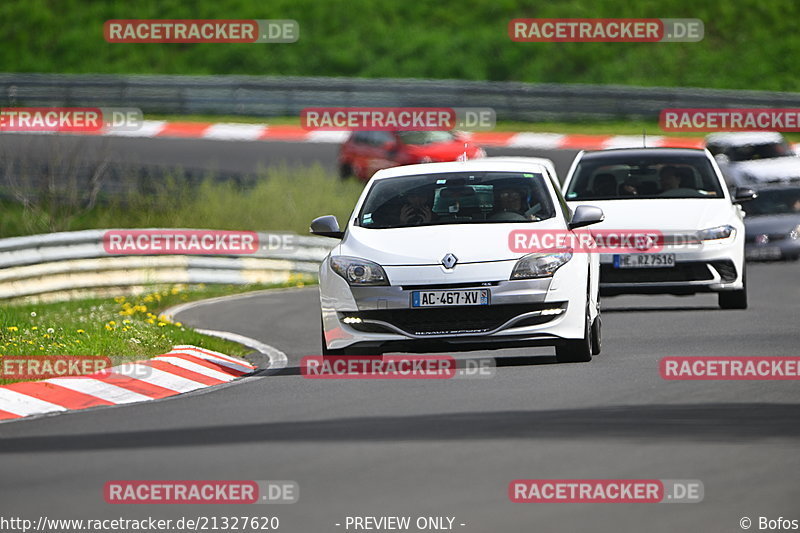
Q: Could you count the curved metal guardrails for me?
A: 2